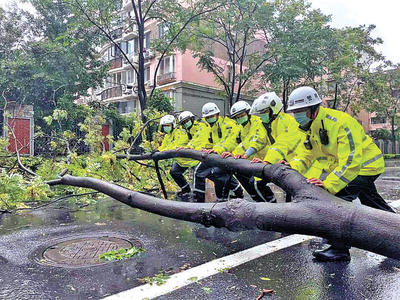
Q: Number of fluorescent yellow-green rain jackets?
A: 6